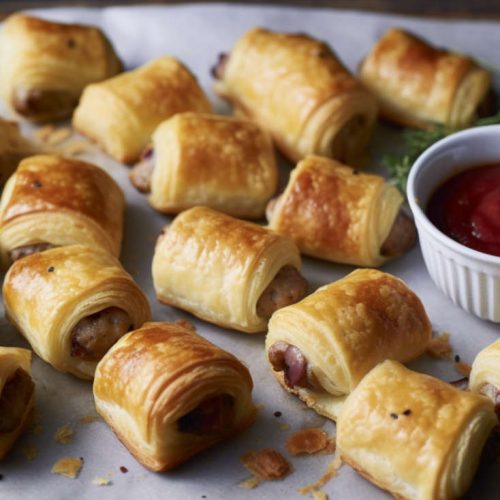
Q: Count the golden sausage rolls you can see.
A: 15